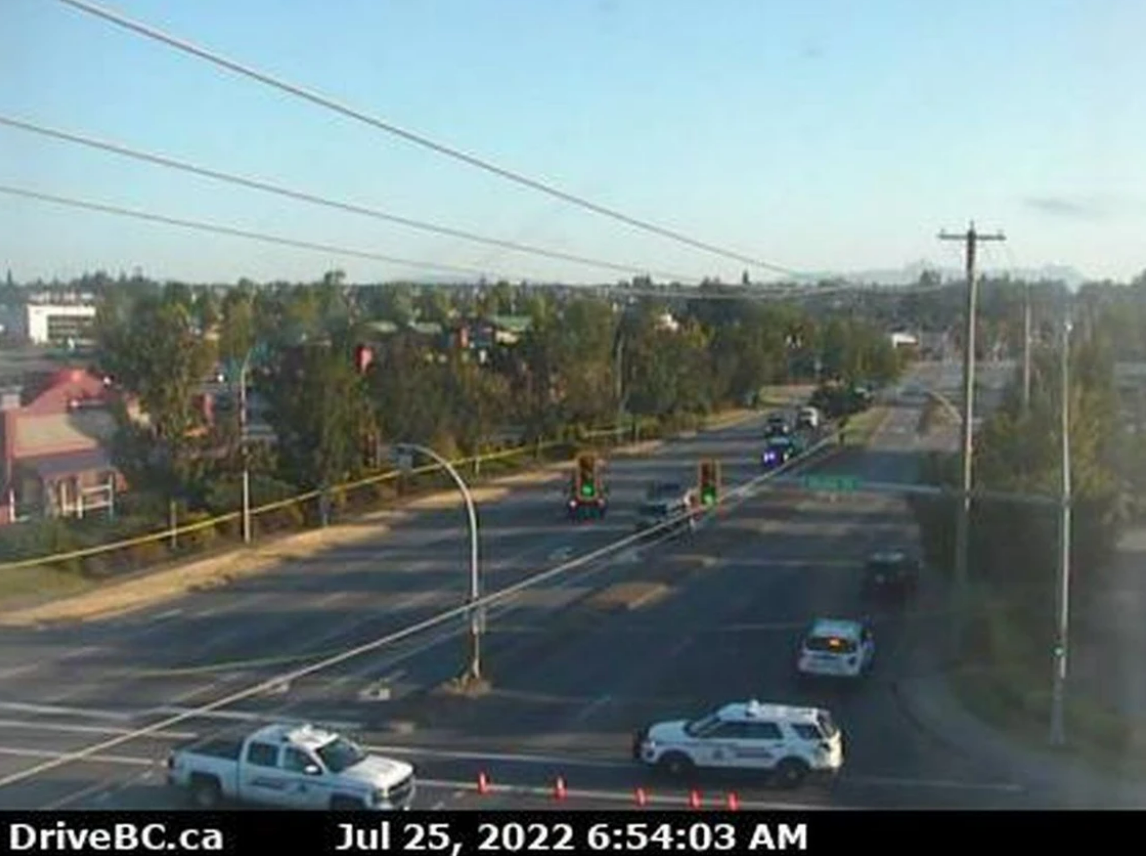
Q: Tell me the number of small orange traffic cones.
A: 5